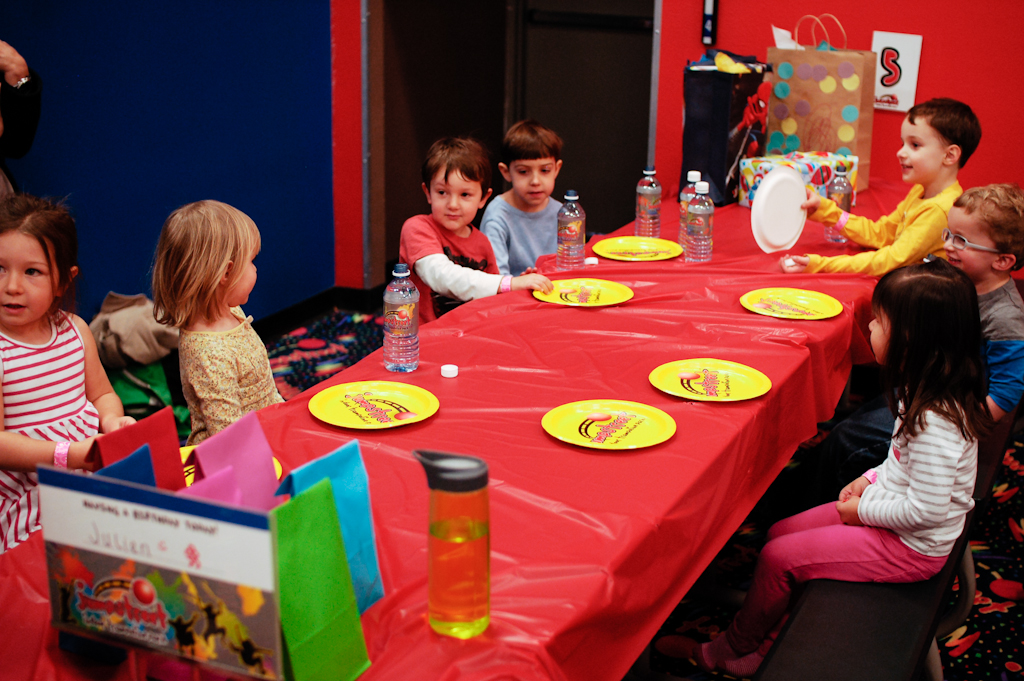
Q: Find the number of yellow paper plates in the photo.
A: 7